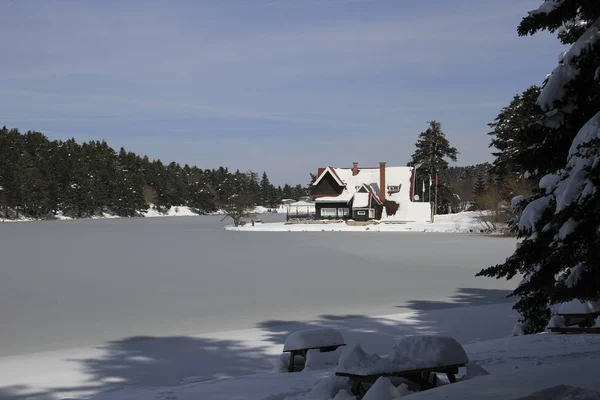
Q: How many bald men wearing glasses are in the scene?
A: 0